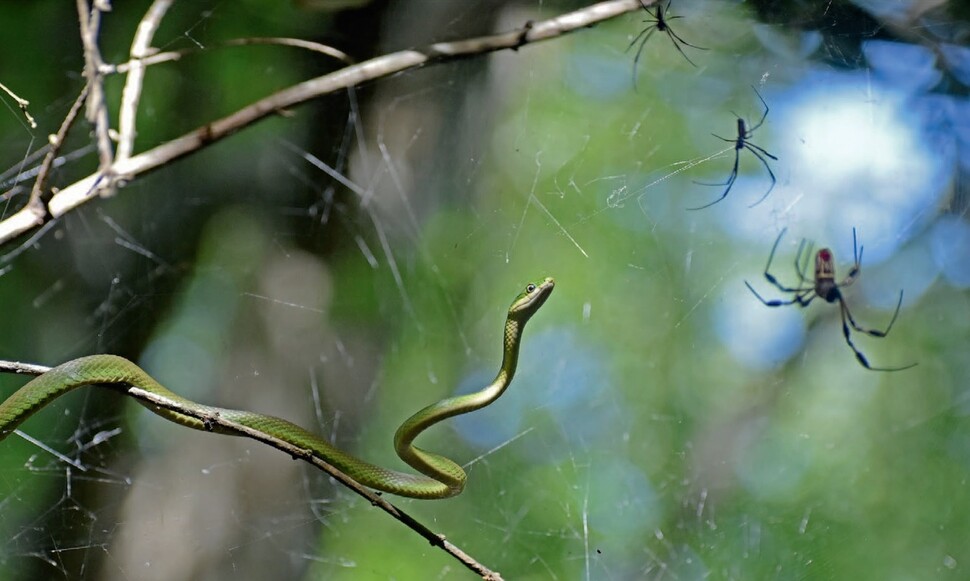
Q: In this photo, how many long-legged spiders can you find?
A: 3